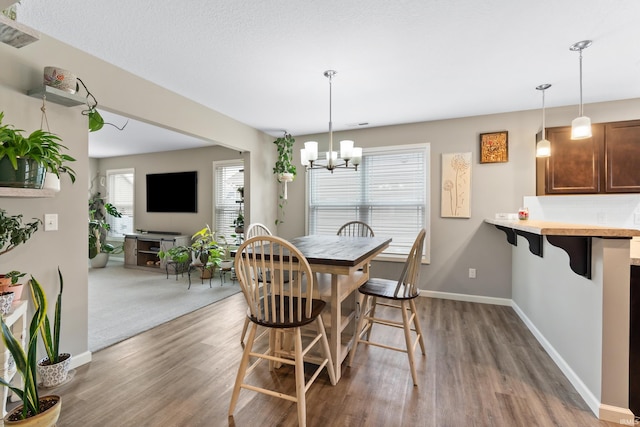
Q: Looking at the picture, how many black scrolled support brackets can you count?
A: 3